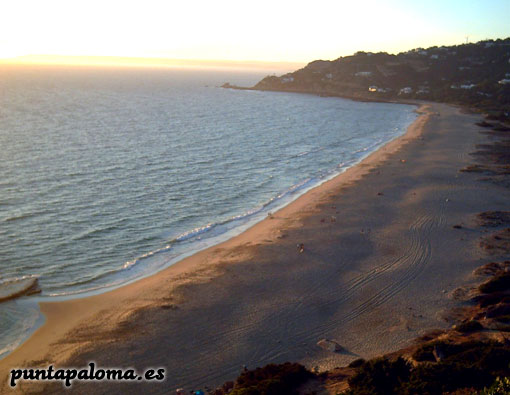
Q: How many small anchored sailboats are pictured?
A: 0